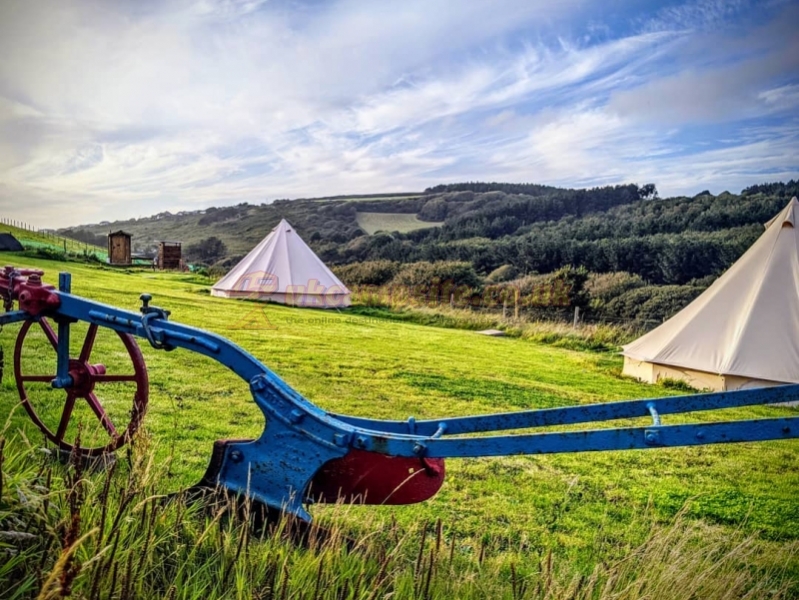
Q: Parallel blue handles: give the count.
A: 2